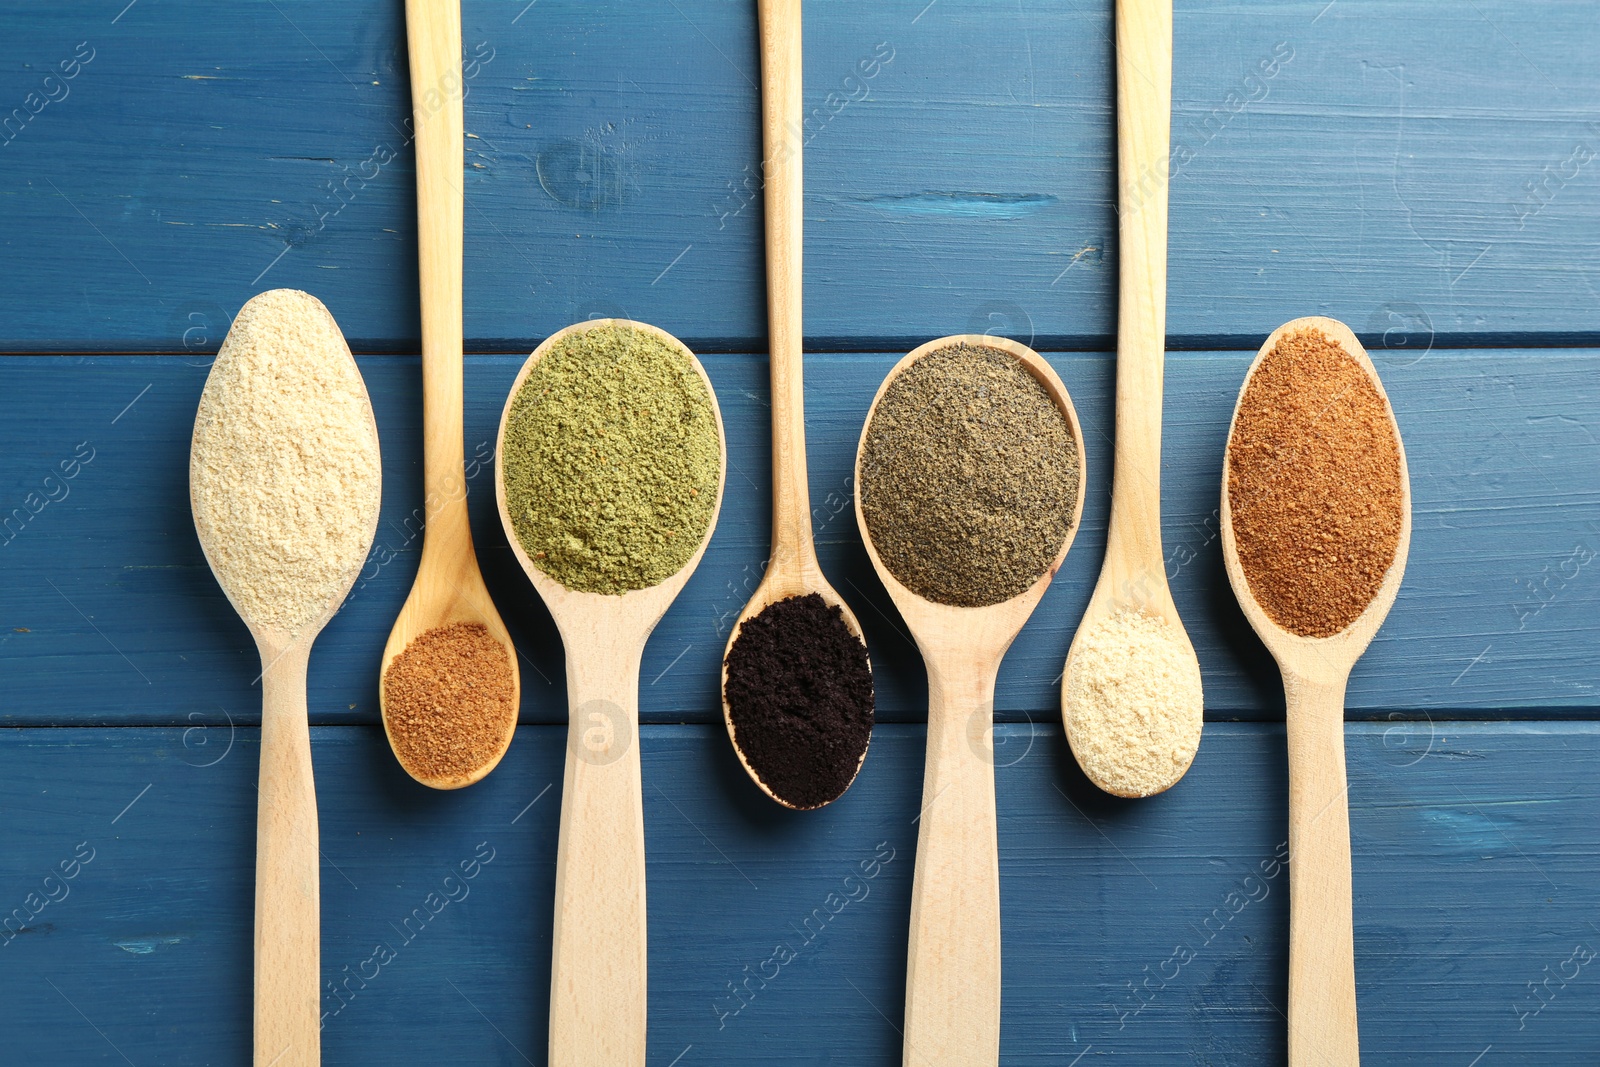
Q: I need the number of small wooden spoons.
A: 3